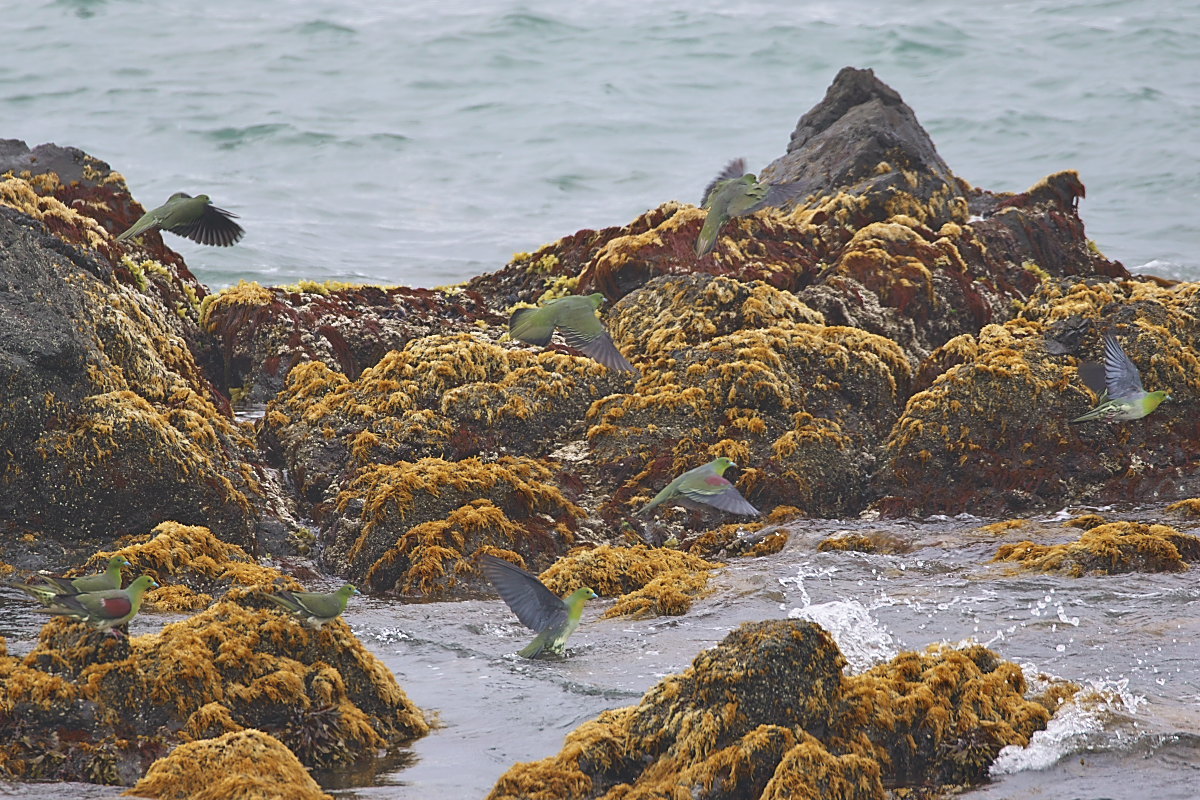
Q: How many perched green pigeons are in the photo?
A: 3